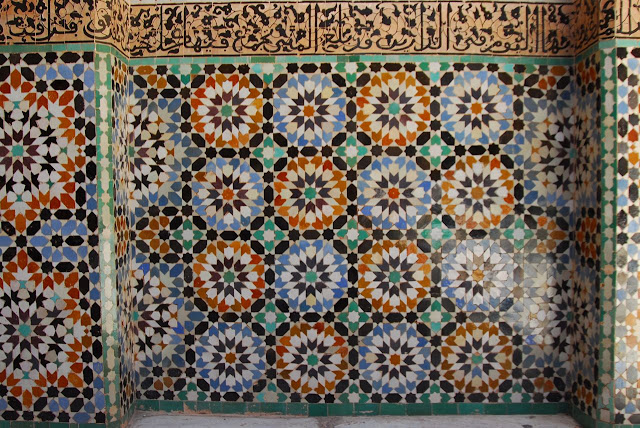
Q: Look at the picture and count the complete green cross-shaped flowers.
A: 11